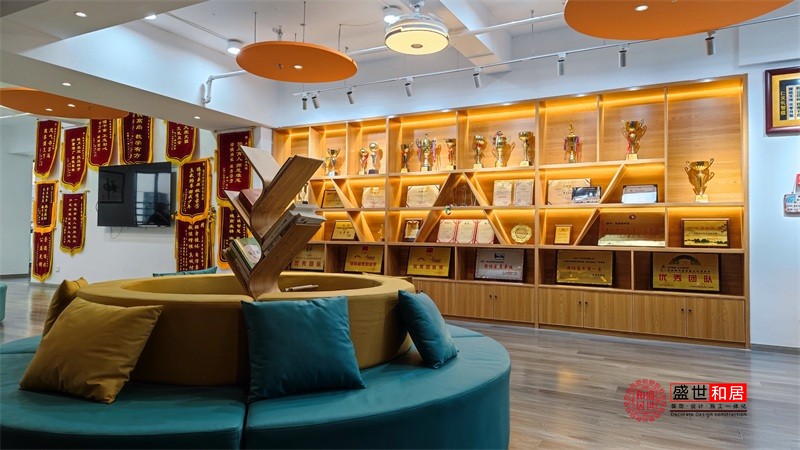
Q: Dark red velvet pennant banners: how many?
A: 12